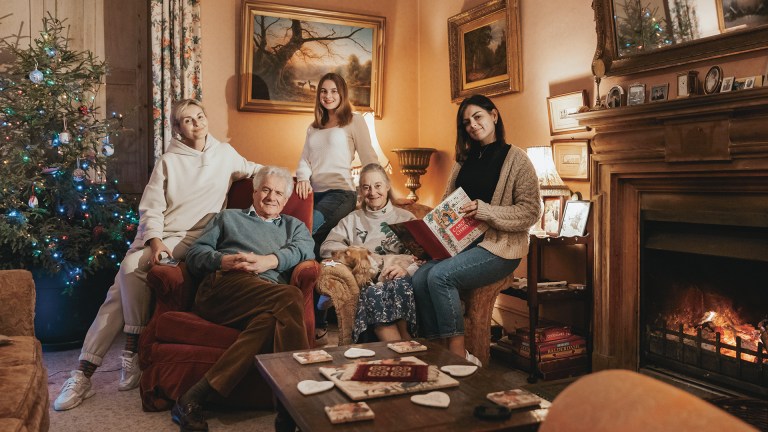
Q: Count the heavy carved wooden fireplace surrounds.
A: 1